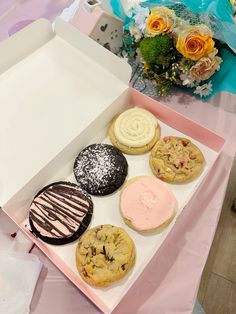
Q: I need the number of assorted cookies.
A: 6